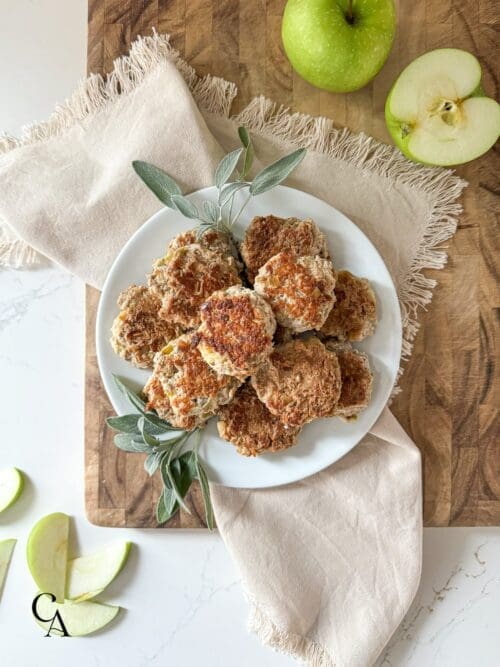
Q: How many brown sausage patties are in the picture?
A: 11